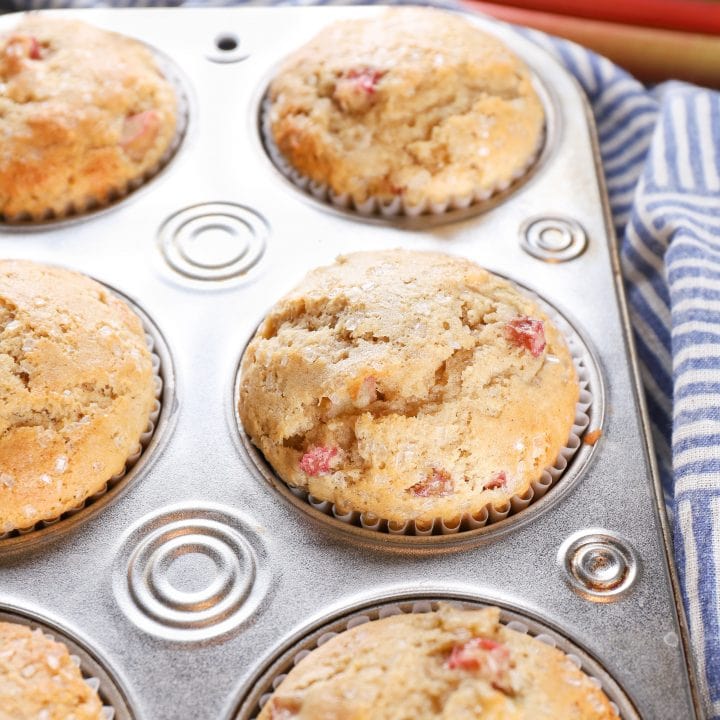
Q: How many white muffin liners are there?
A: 6